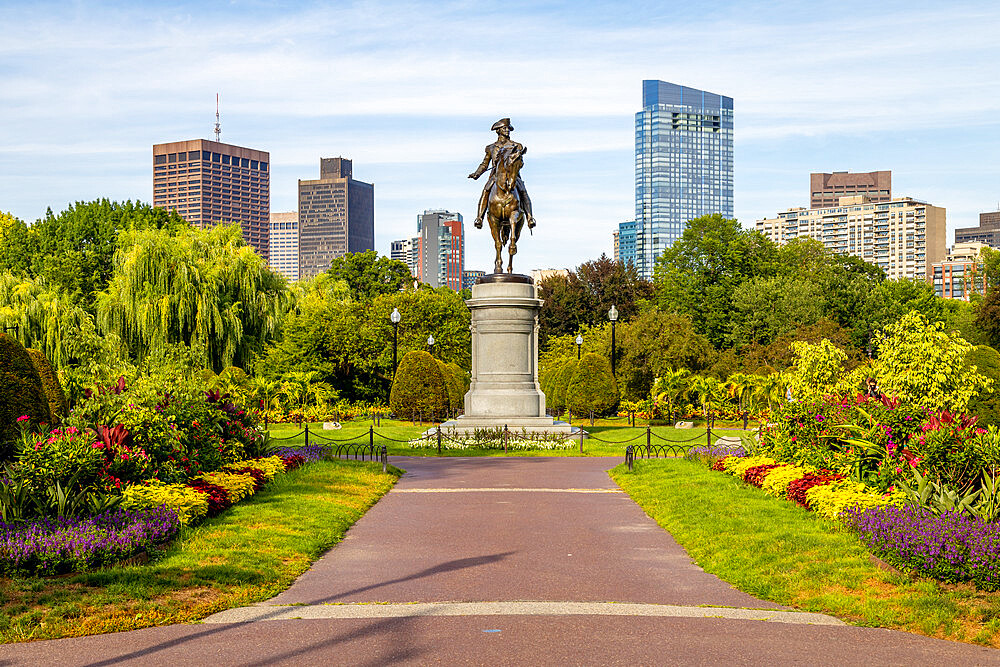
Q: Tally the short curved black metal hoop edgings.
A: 2